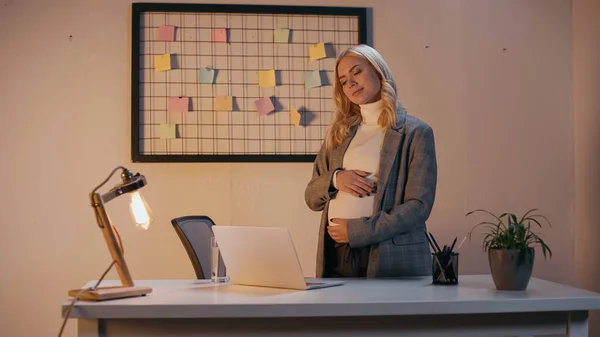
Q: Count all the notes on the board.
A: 13